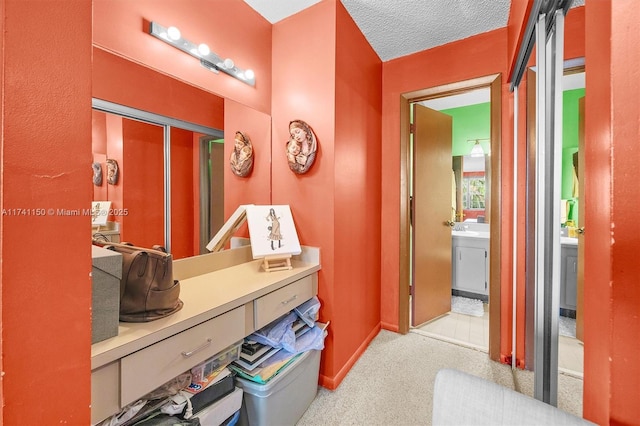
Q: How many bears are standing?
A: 0